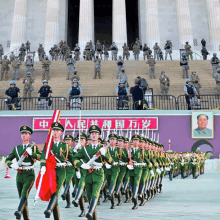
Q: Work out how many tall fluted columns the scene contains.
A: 7